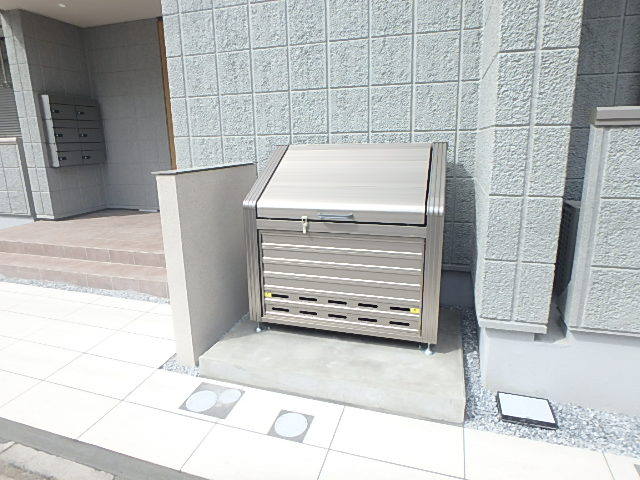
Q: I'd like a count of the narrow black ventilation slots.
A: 10